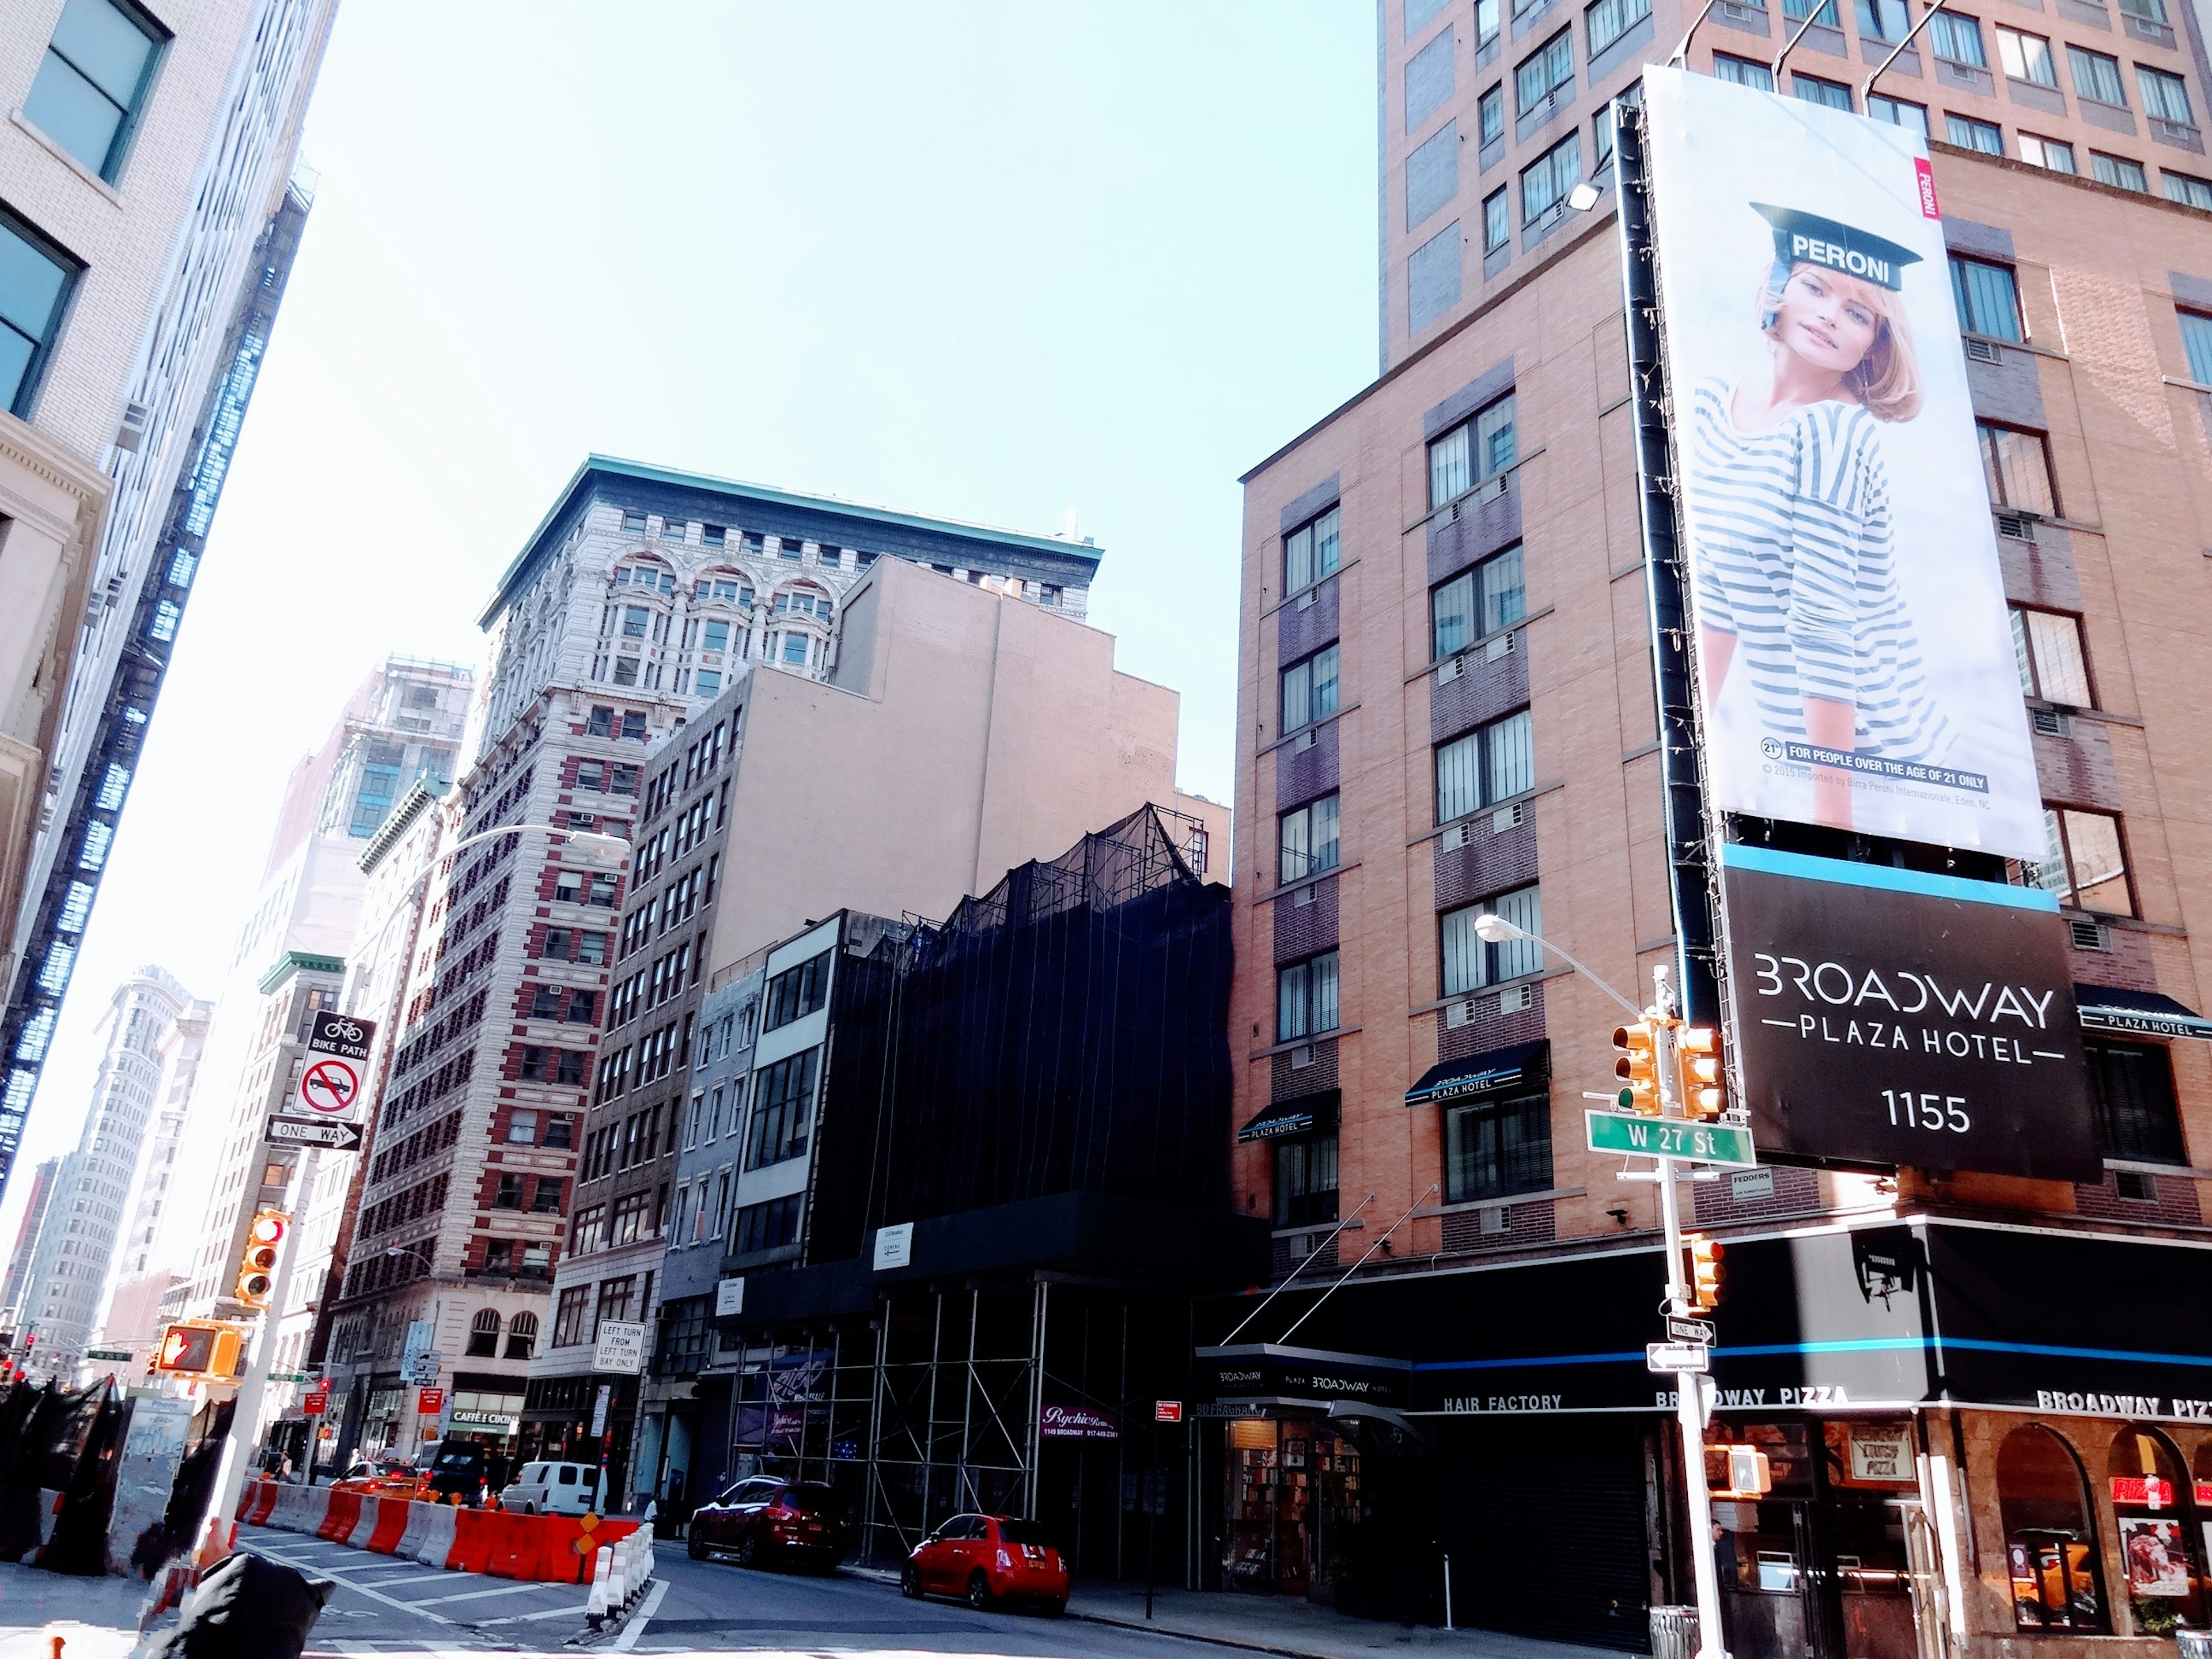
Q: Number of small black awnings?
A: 3